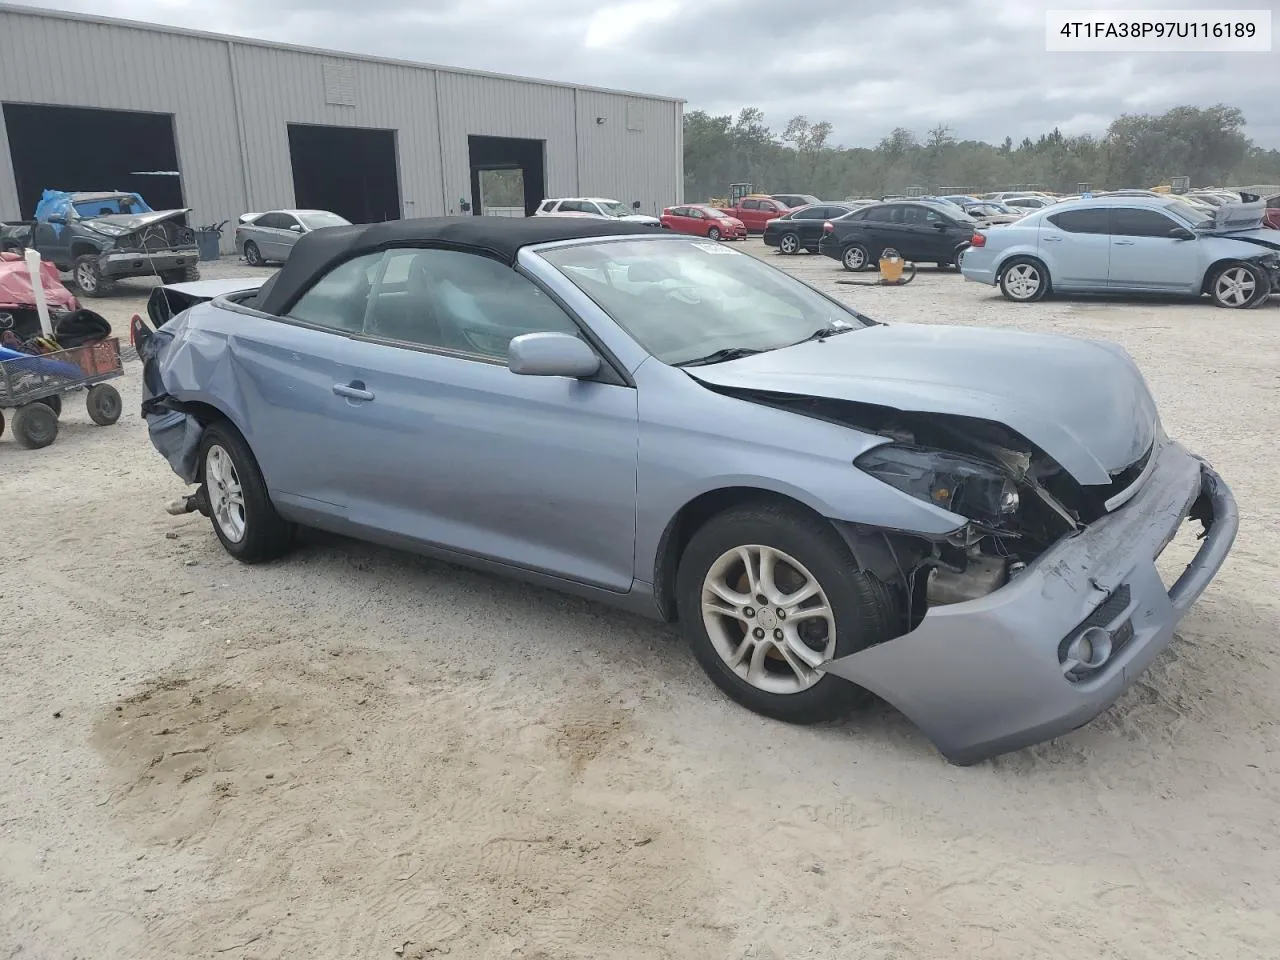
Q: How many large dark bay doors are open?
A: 3